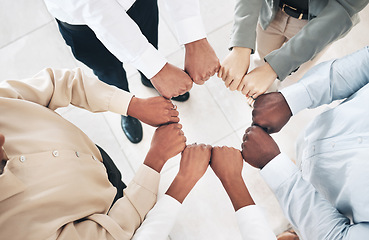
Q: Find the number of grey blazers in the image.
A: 1